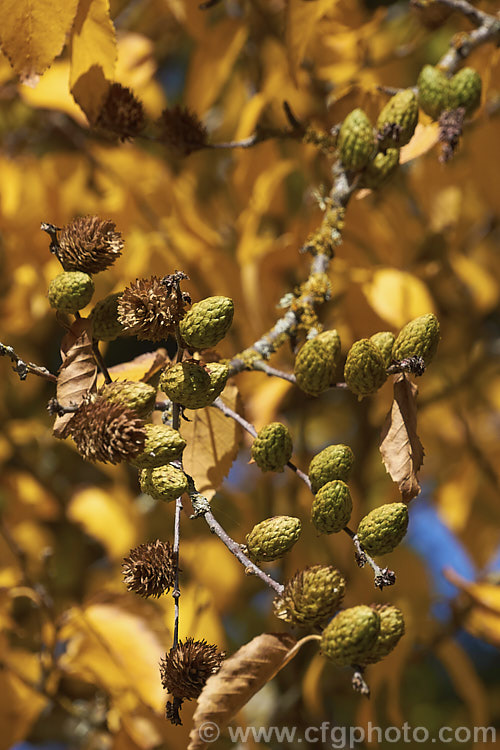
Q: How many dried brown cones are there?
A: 7